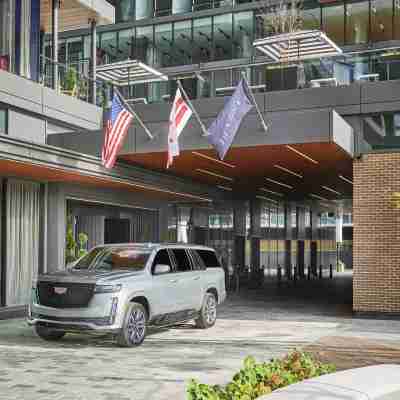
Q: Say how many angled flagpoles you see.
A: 3